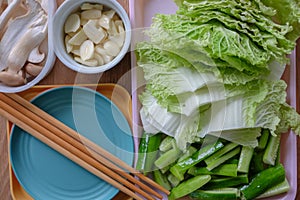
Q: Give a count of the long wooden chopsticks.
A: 4